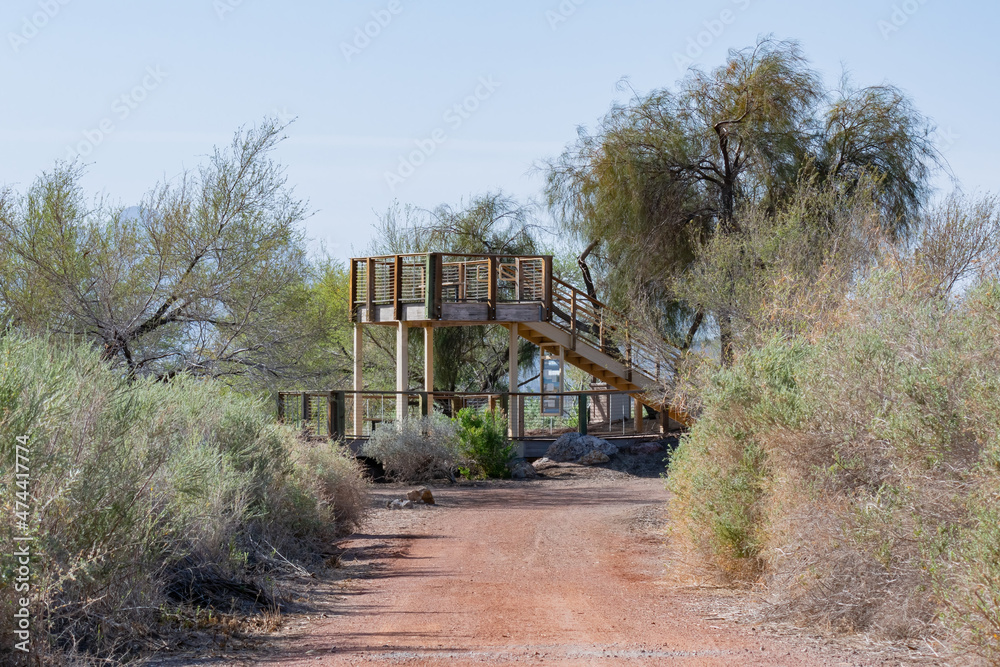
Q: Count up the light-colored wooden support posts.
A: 4